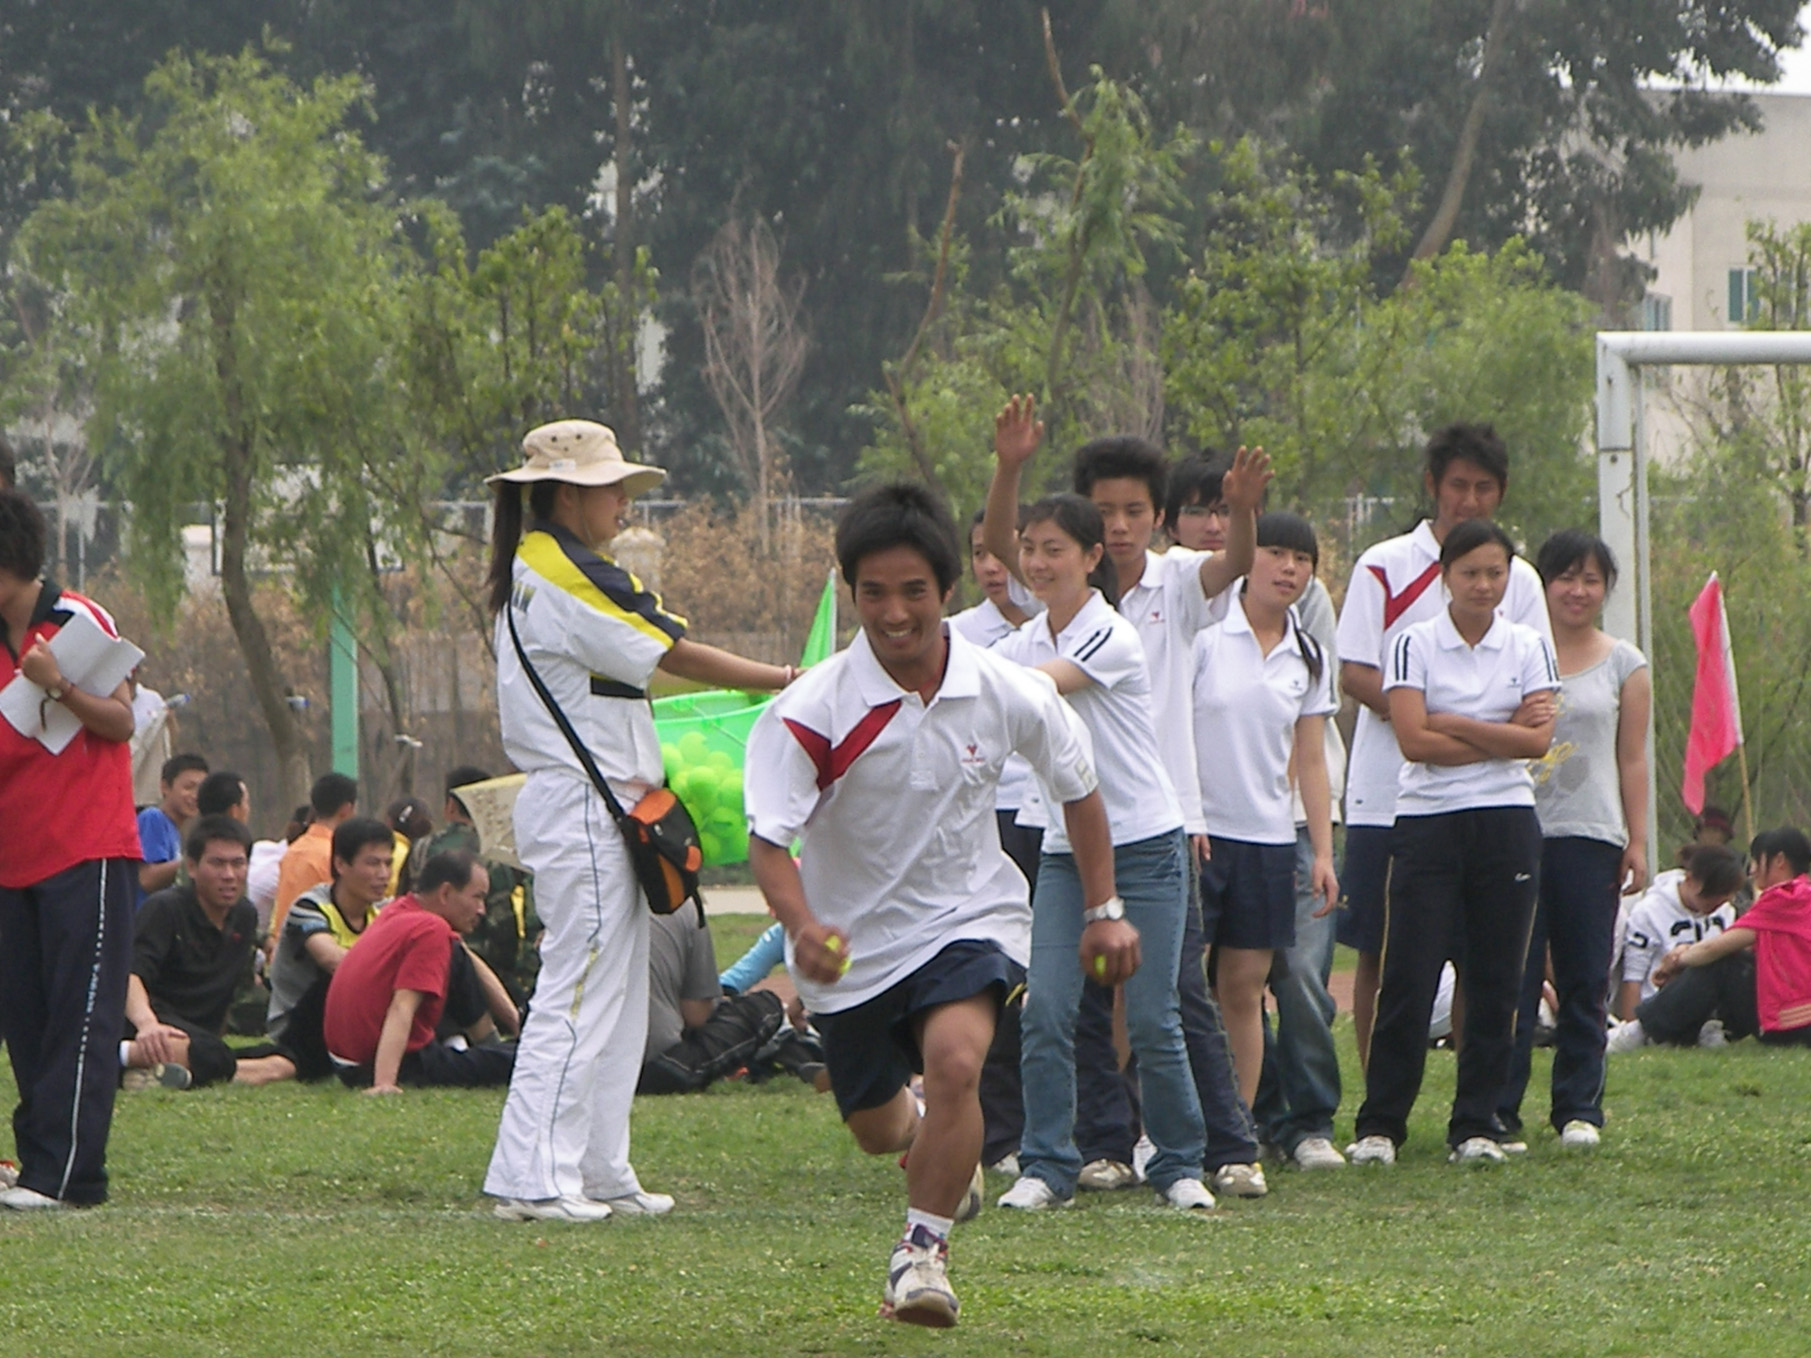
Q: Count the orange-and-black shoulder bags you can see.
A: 1